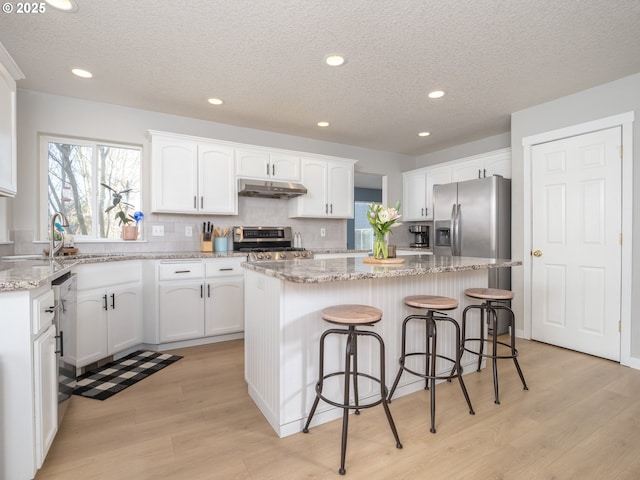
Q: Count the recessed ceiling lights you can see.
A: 7